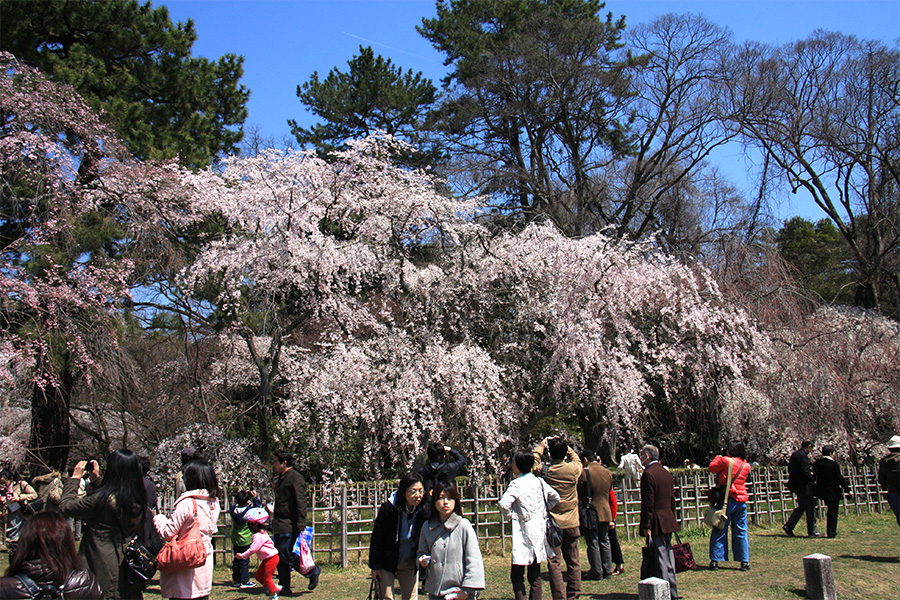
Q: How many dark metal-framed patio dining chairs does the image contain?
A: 0